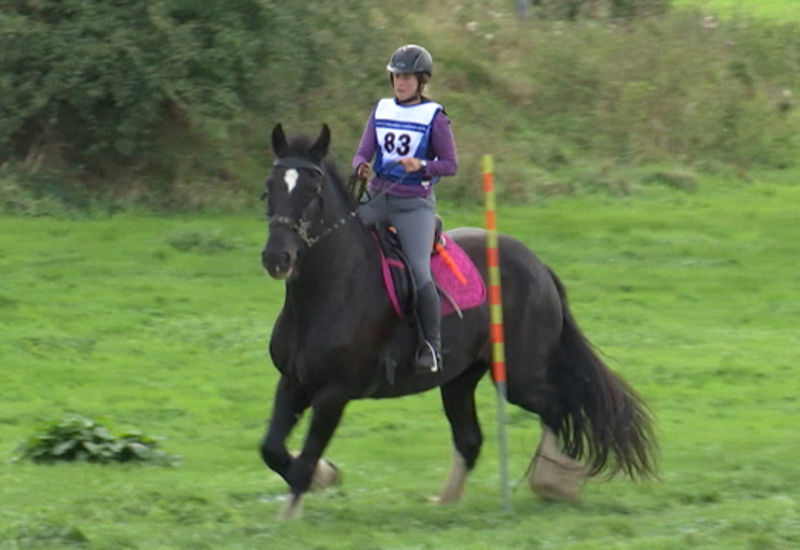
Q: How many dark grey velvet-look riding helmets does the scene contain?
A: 1